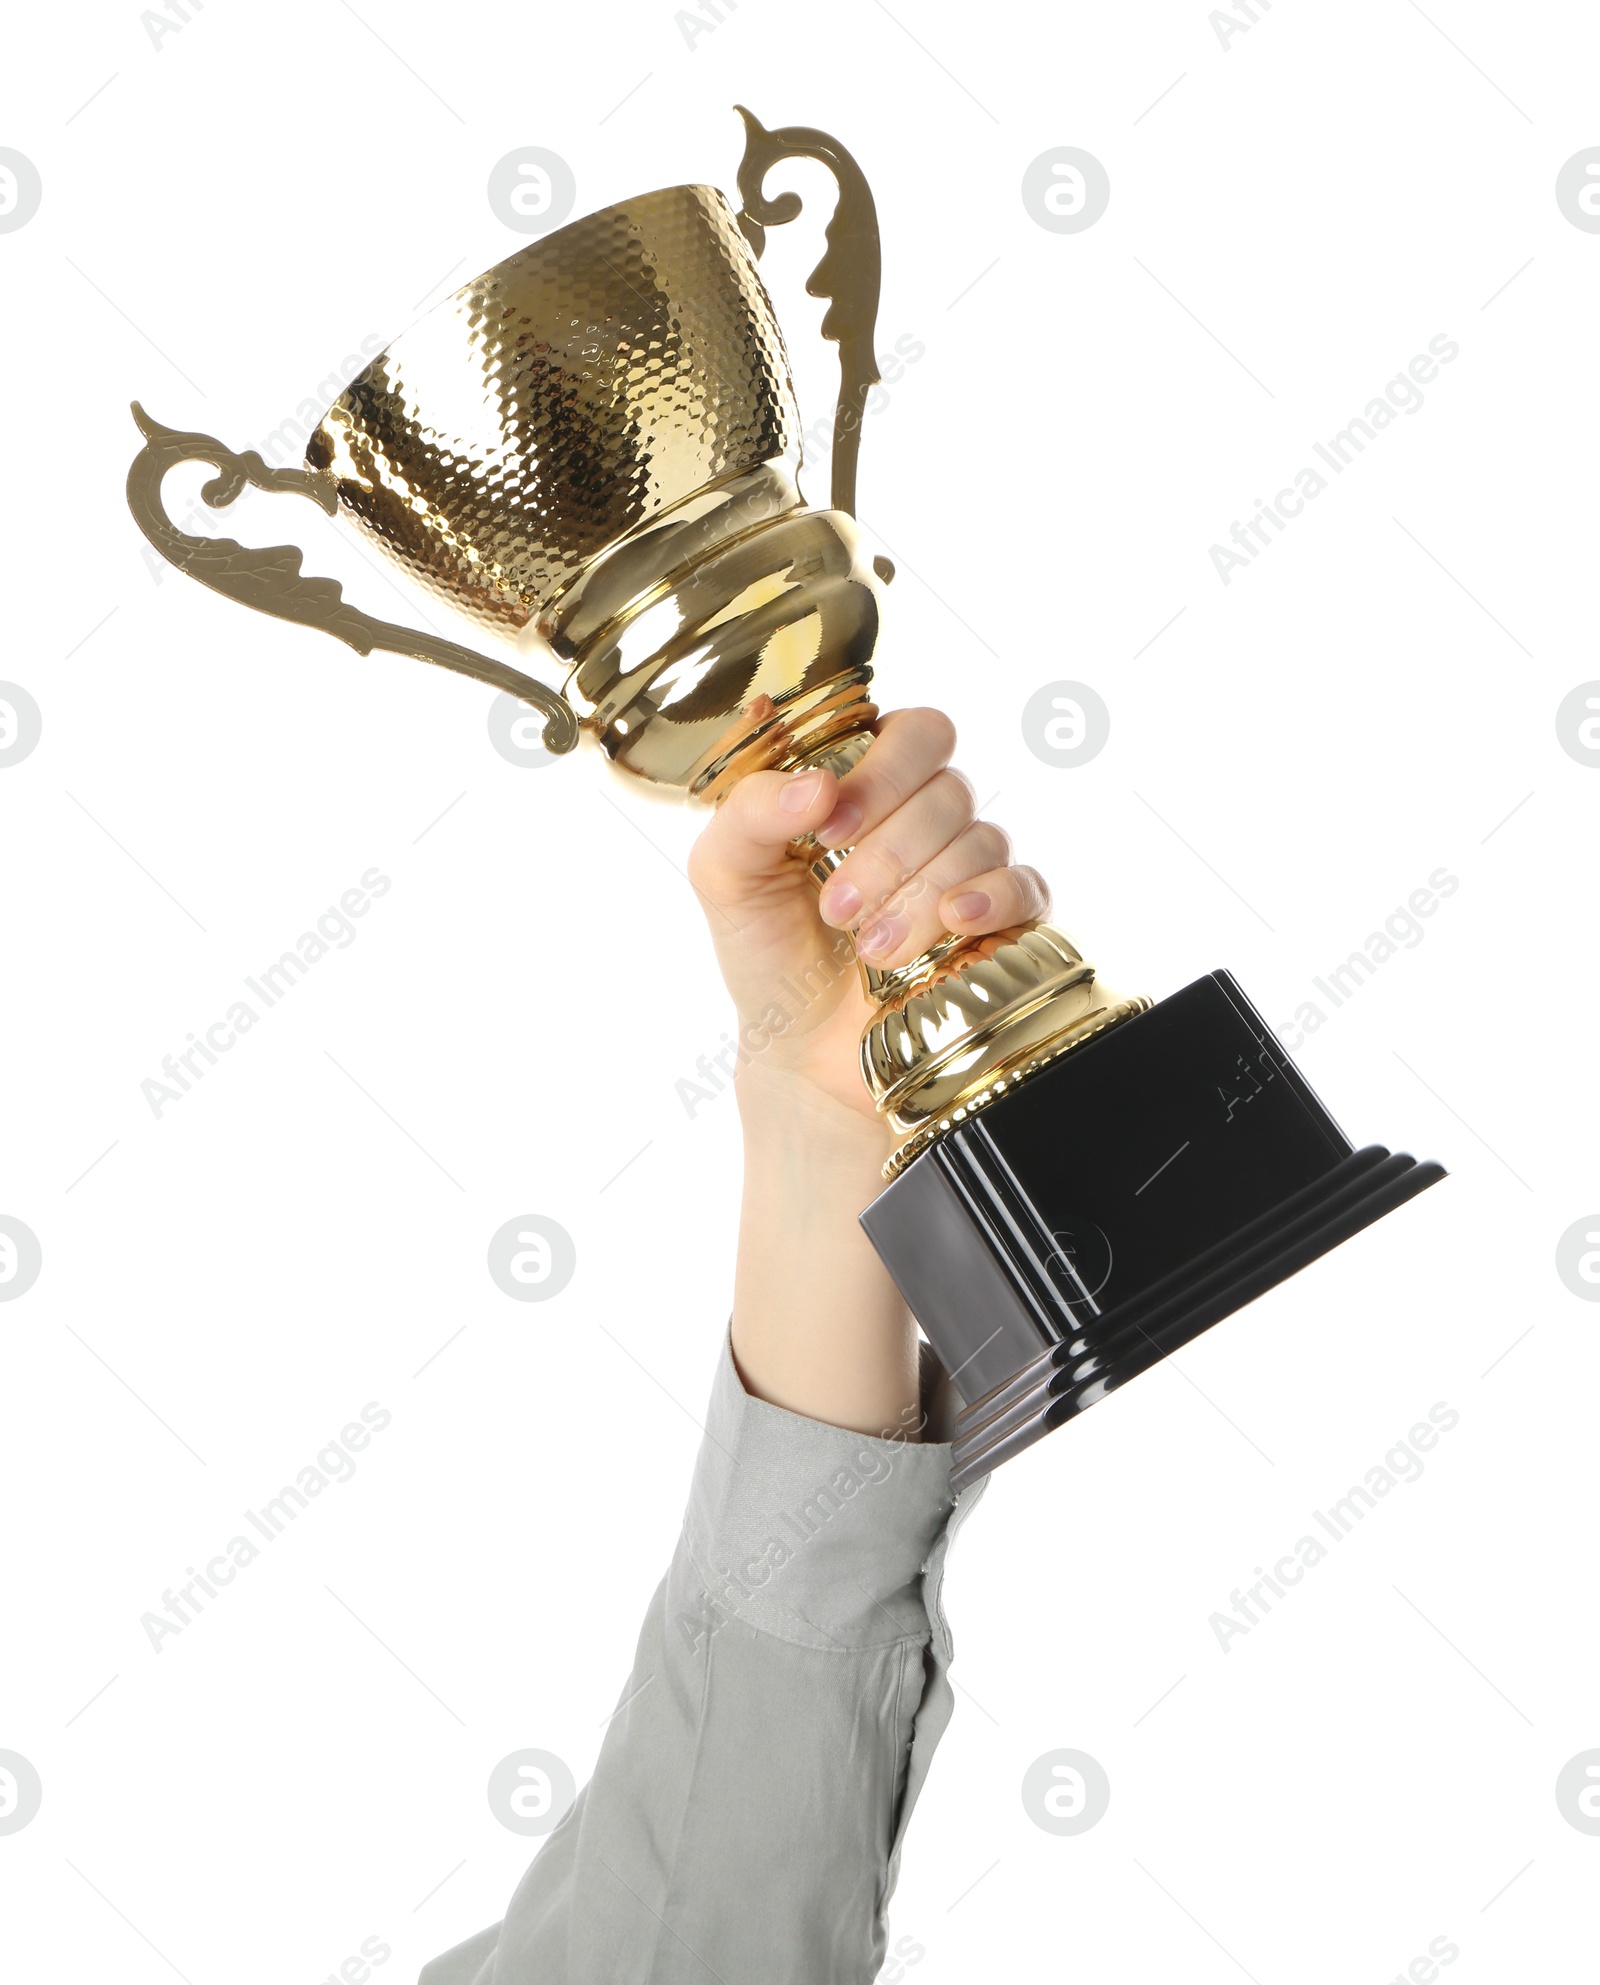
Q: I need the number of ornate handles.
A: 2